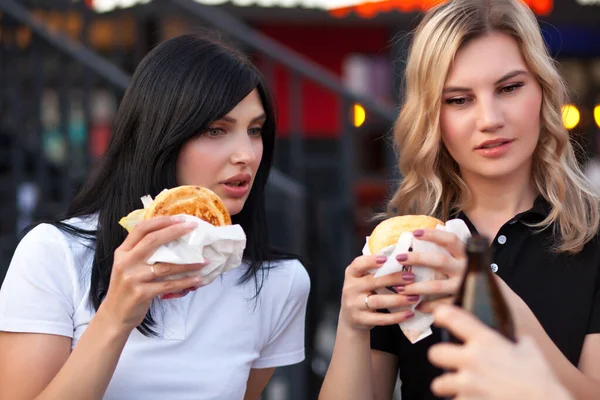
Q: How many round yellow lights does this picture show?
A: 3